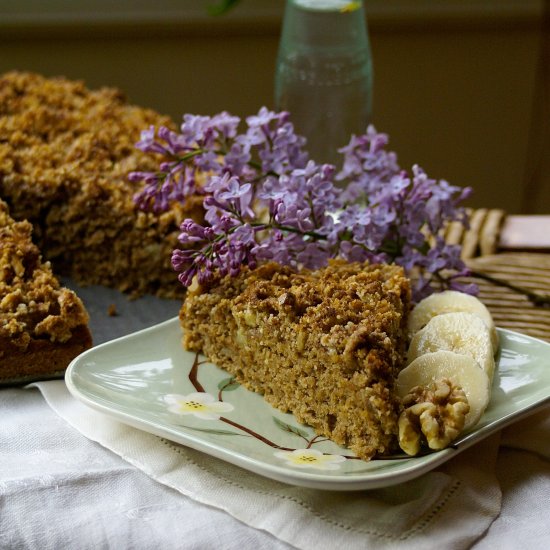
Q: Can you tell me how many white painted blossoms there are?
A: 2